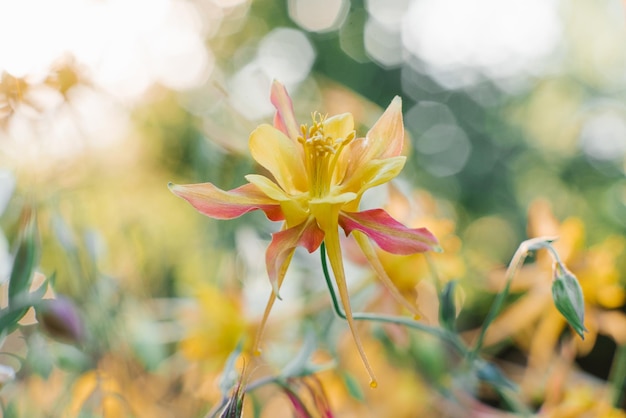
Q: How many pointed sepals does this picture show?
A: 5